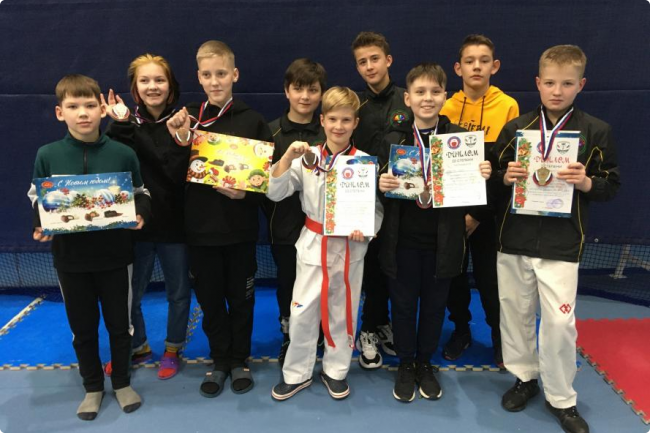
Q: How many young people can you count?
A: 9